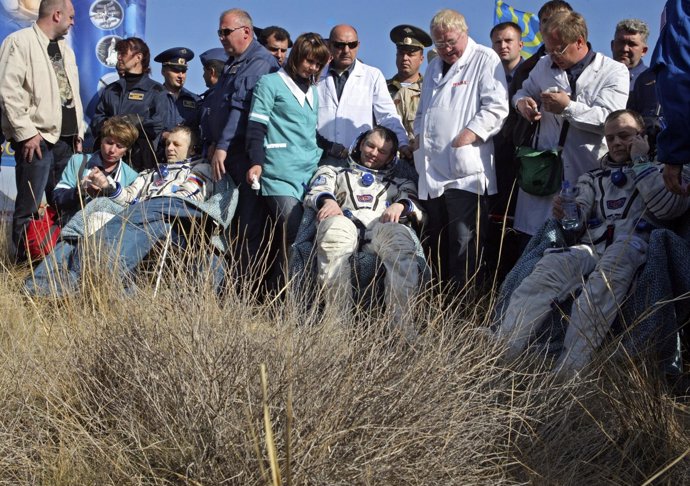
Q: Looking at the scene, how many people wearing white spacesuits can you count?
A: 3